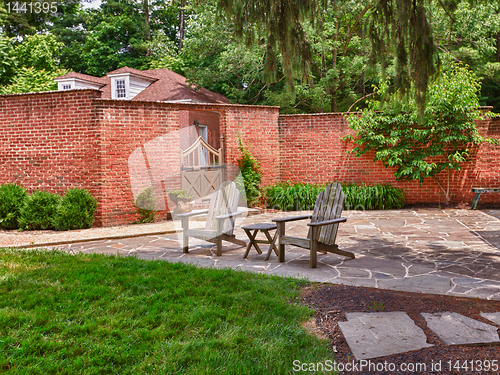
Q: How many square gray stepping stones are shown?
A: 3